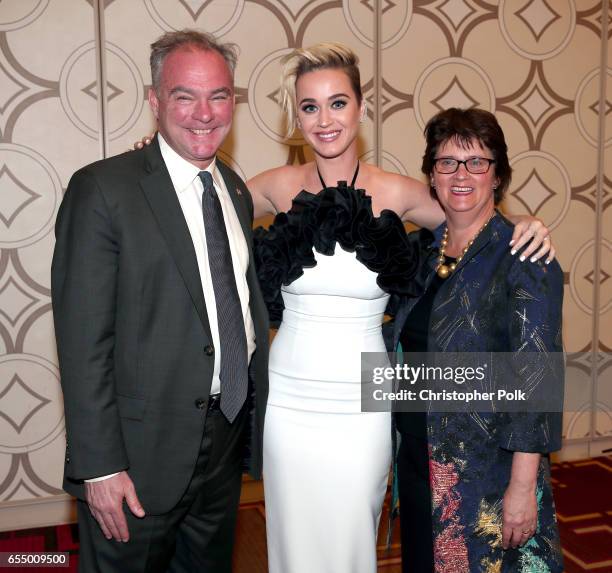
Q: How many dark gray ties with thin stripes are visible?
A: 1